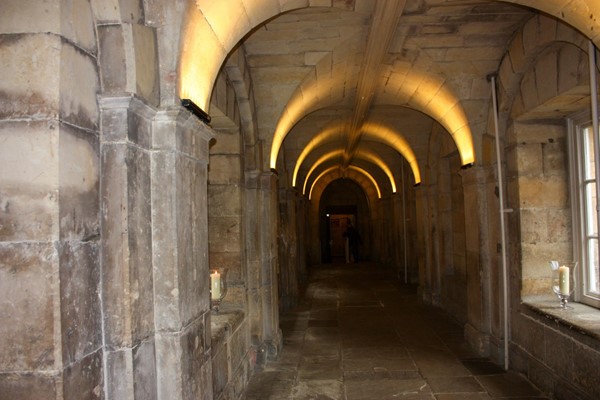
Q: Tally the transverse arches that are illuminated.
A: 5